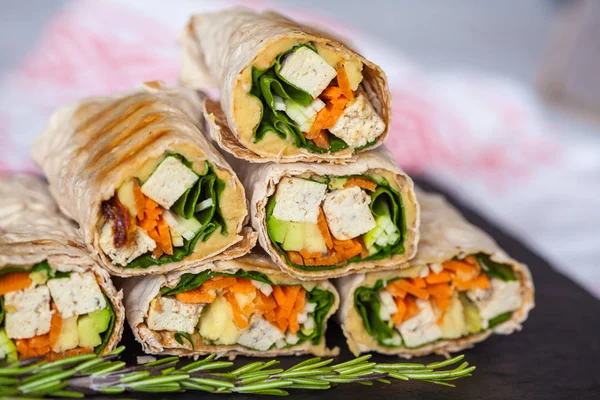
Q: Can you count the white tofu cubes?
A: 12